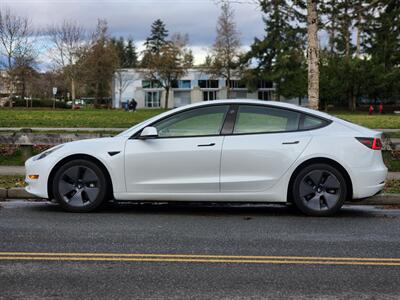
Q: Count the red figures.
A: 2